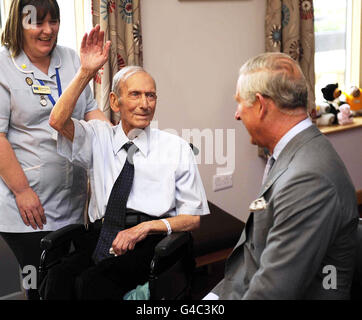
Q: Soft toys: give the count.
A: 3